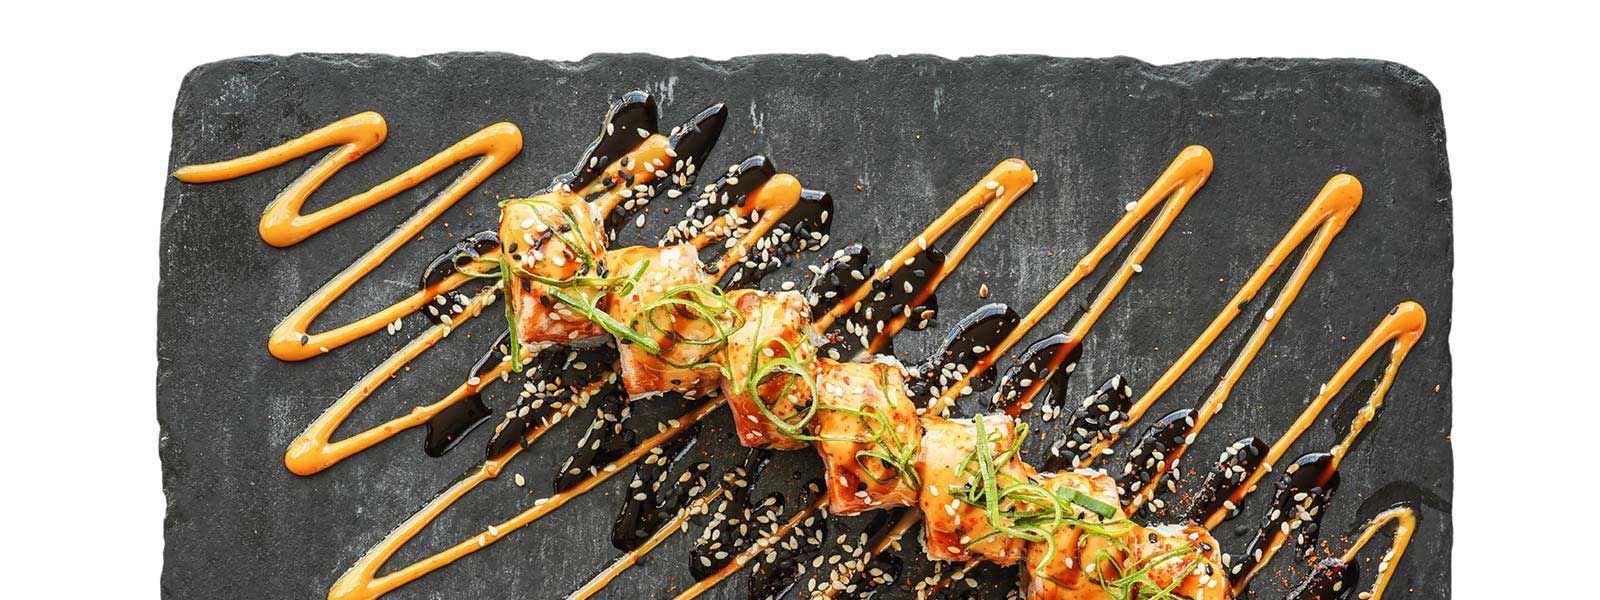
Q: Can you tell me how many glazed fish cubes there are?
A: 7